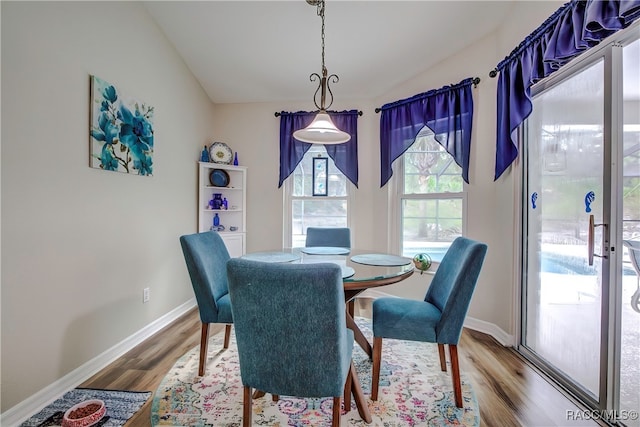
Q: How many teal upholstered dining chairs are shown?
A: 4